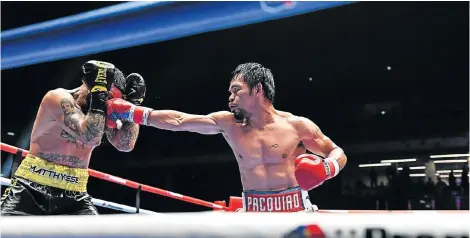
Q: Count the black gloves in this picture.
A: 2